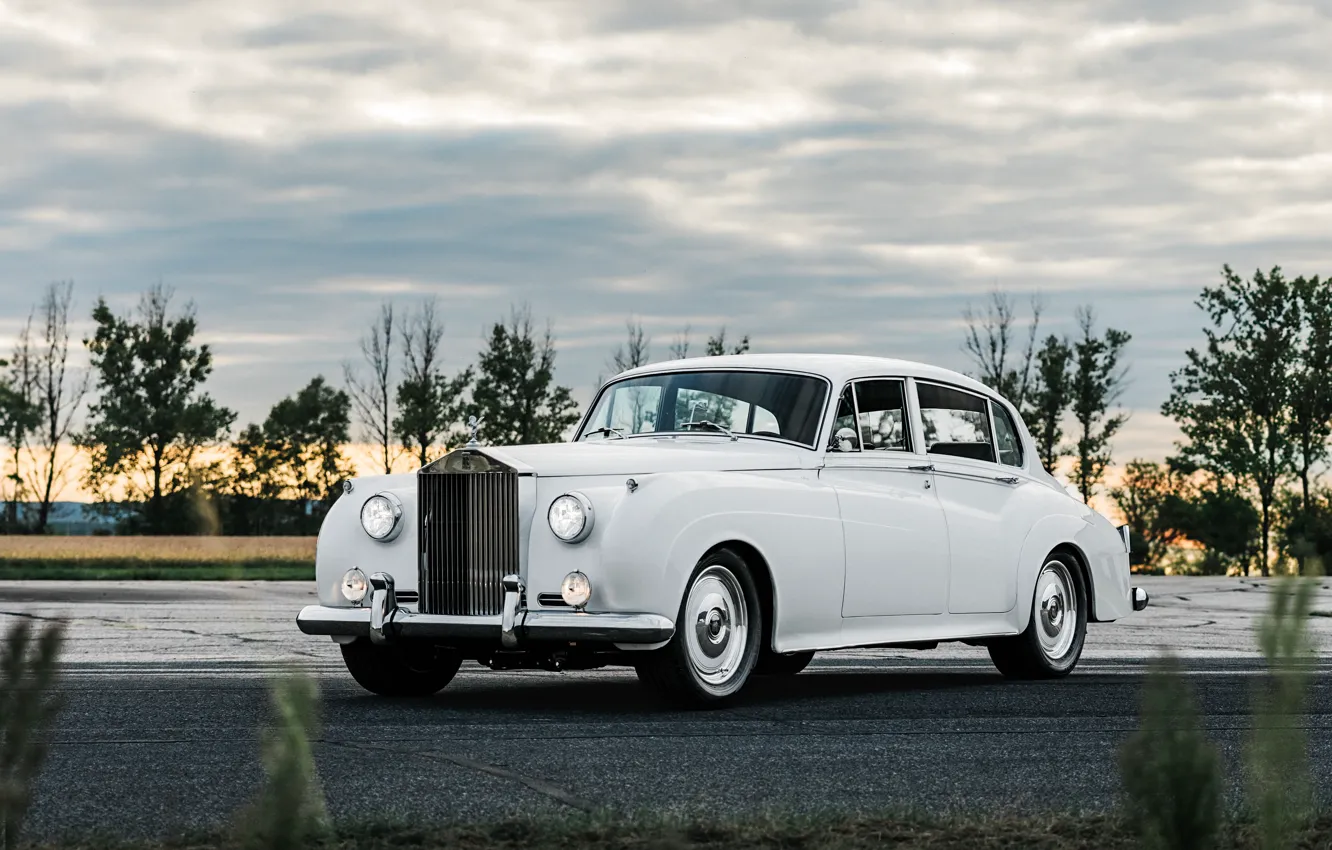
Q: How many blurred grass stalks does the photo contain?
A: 4